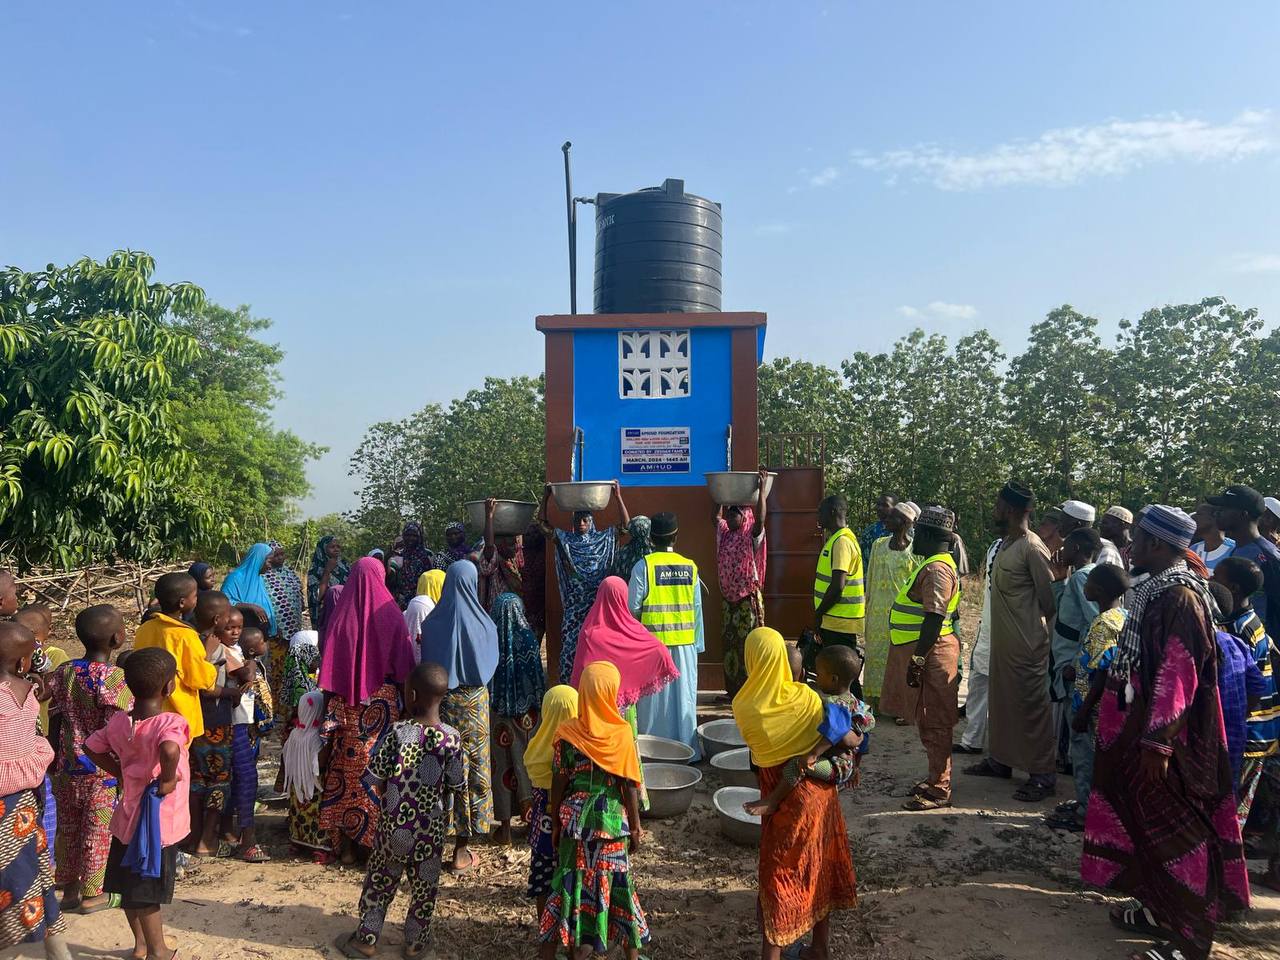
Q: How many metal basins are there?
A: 8